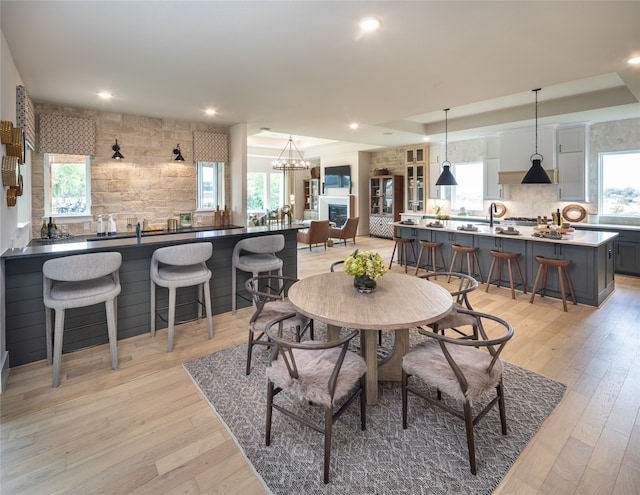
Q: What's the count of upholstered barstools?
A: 3